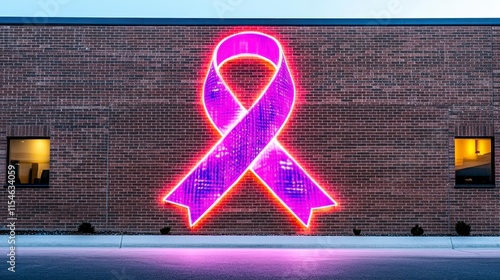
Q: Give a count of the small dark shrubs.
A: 5